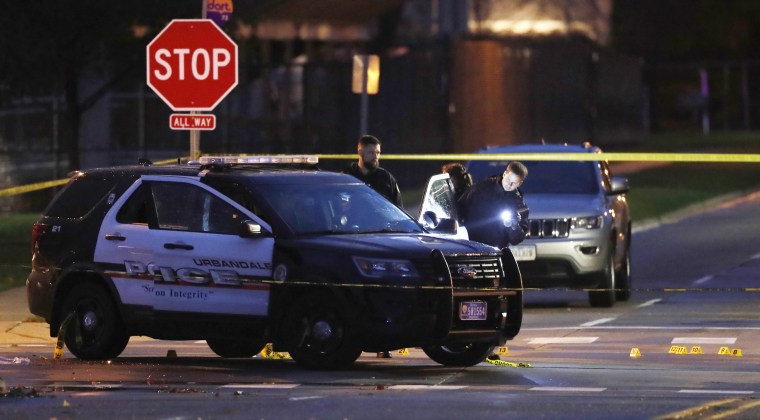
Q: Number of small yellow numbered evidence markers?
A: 8